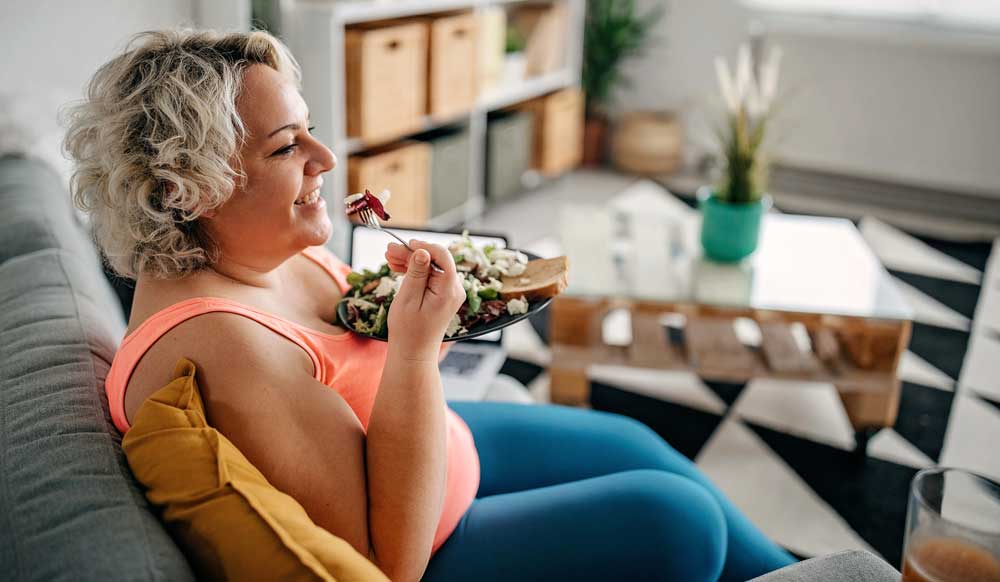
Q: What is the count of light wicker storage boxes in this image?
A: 4